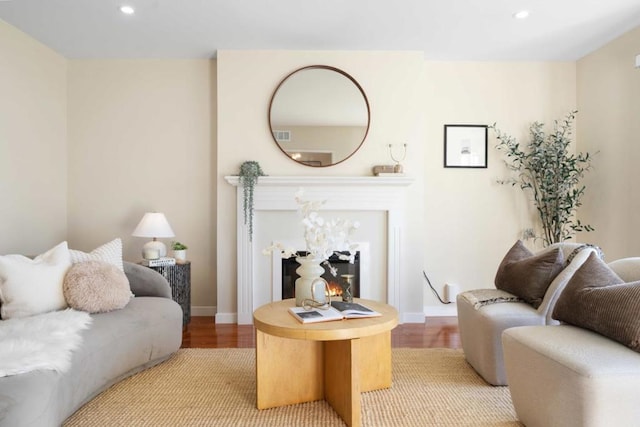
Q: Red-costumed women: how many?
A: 0